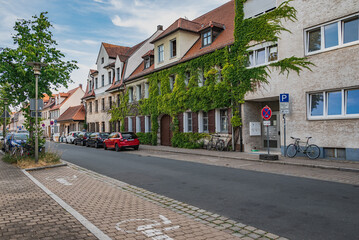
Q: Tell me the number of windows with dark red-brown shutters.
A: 6